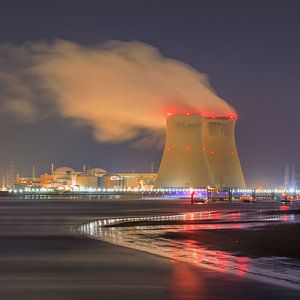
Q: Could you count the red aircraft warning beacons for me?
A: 10